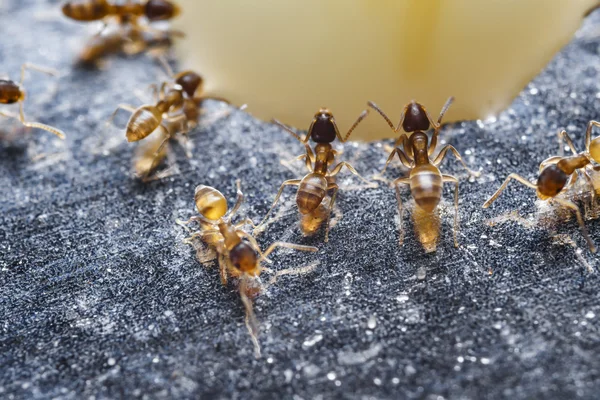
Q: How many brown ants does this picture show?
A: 7